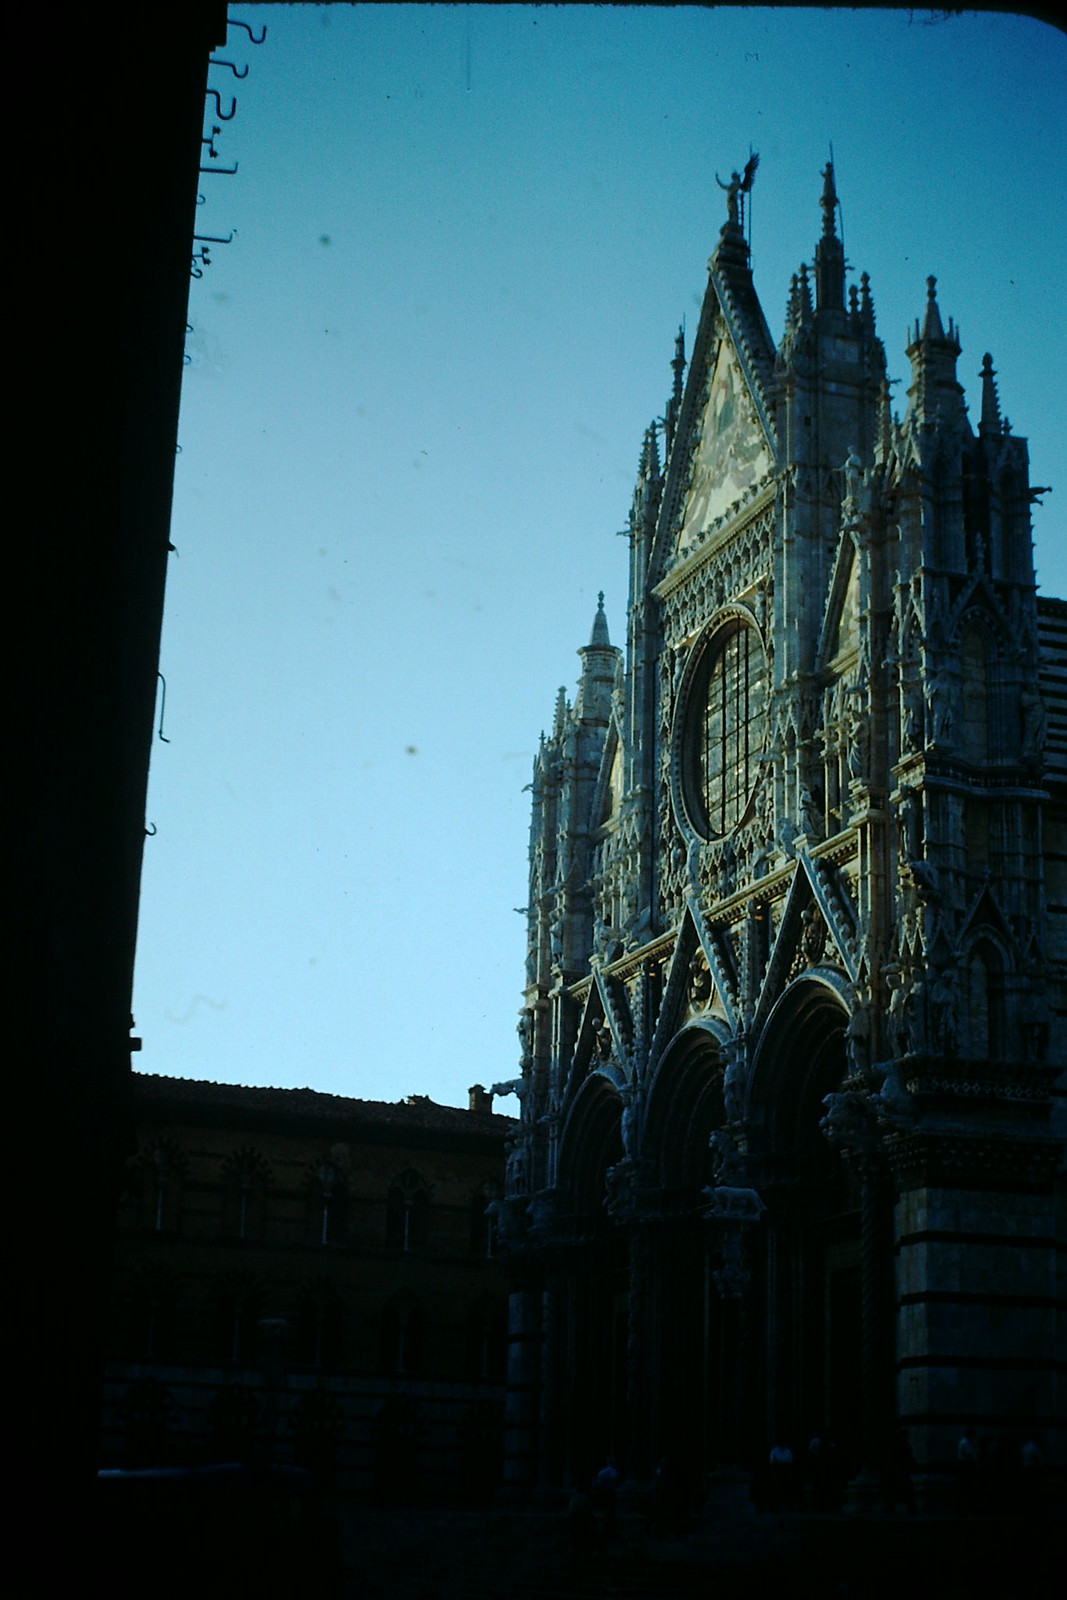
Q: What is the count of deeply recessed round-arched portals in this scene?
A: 3